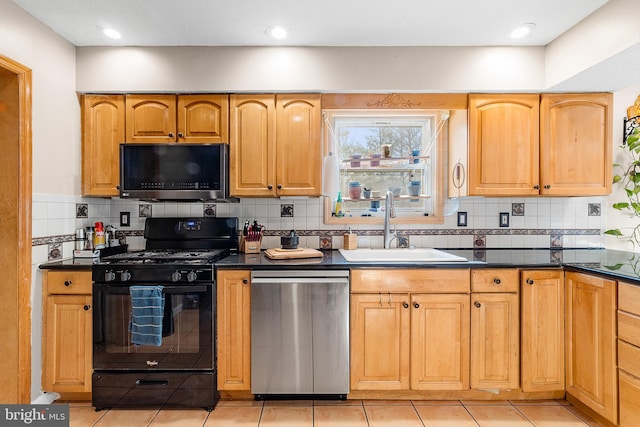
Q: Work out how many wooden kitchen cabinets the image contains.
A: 14